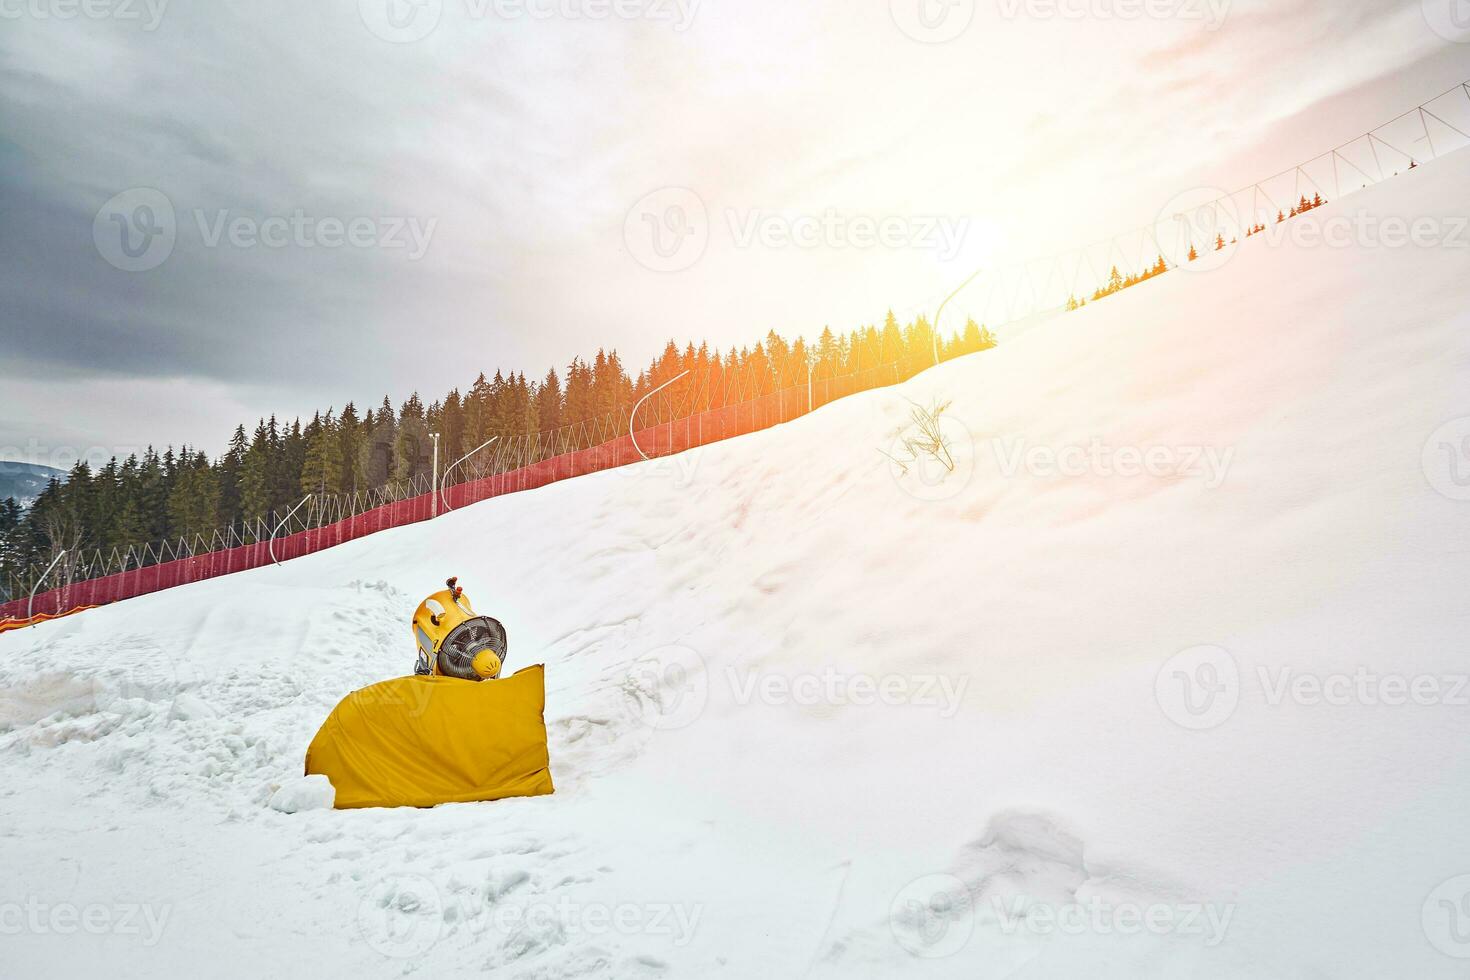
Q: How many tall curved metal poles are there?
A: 5